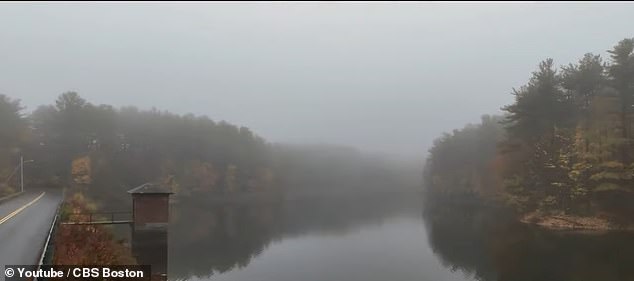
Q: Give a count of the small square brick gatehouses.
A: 1